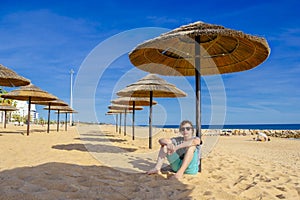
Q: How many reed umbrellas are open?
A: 12